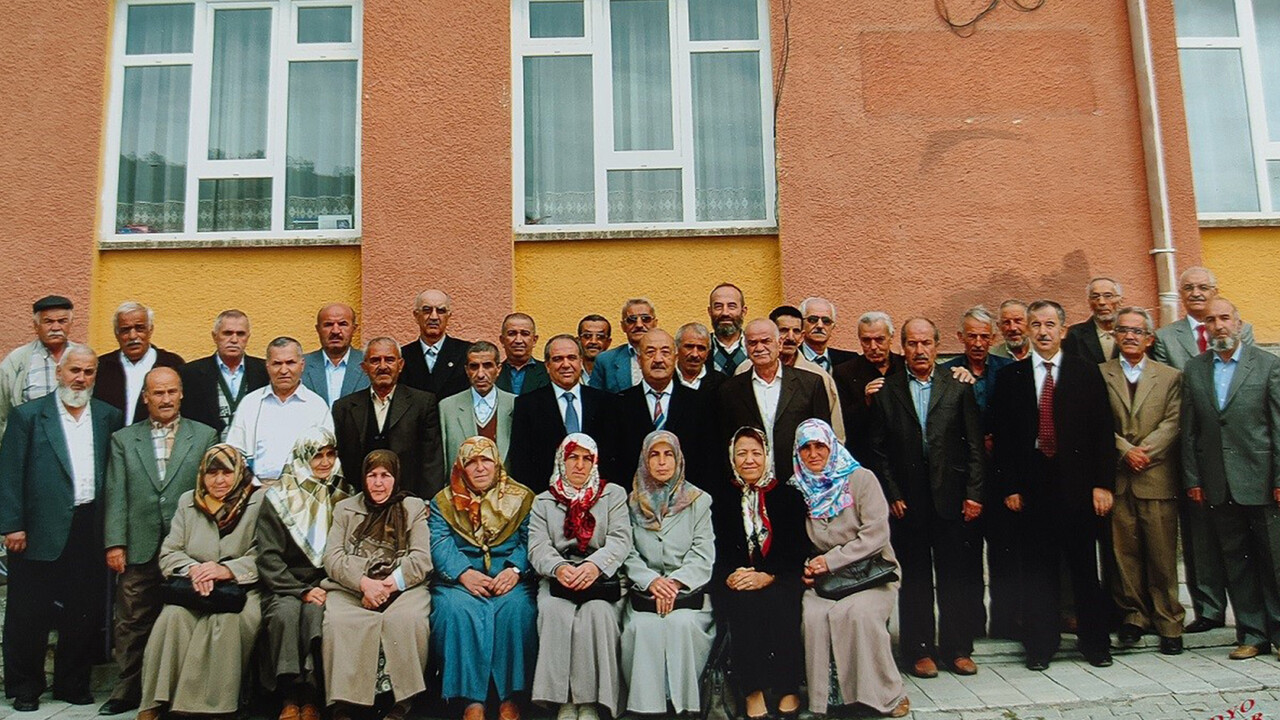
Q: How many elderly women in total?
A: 8